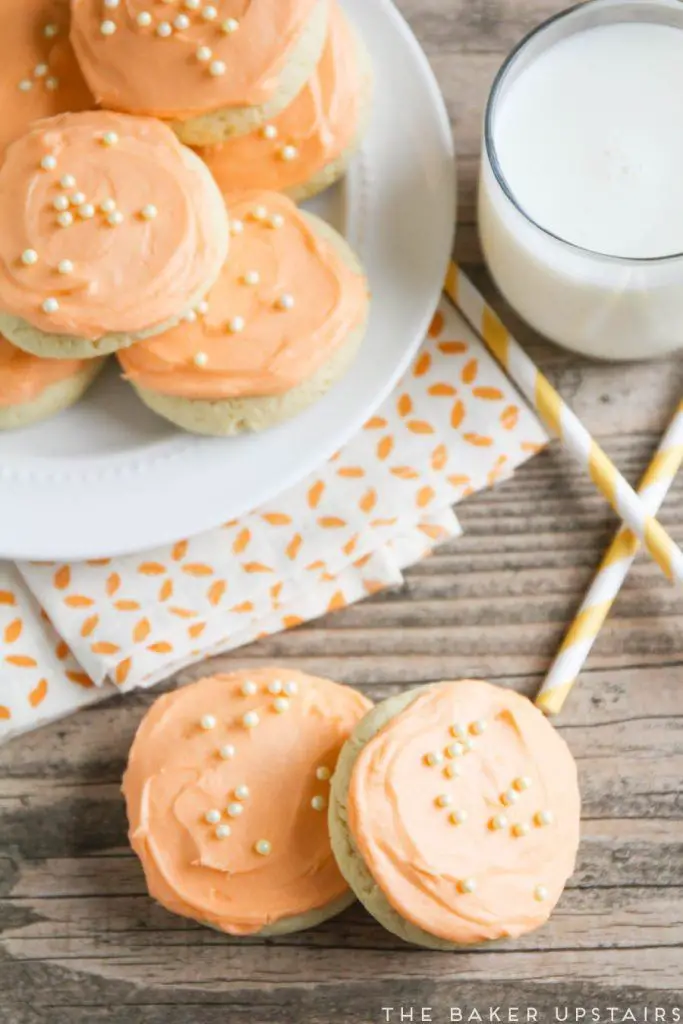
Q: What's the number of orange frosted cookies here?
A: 8